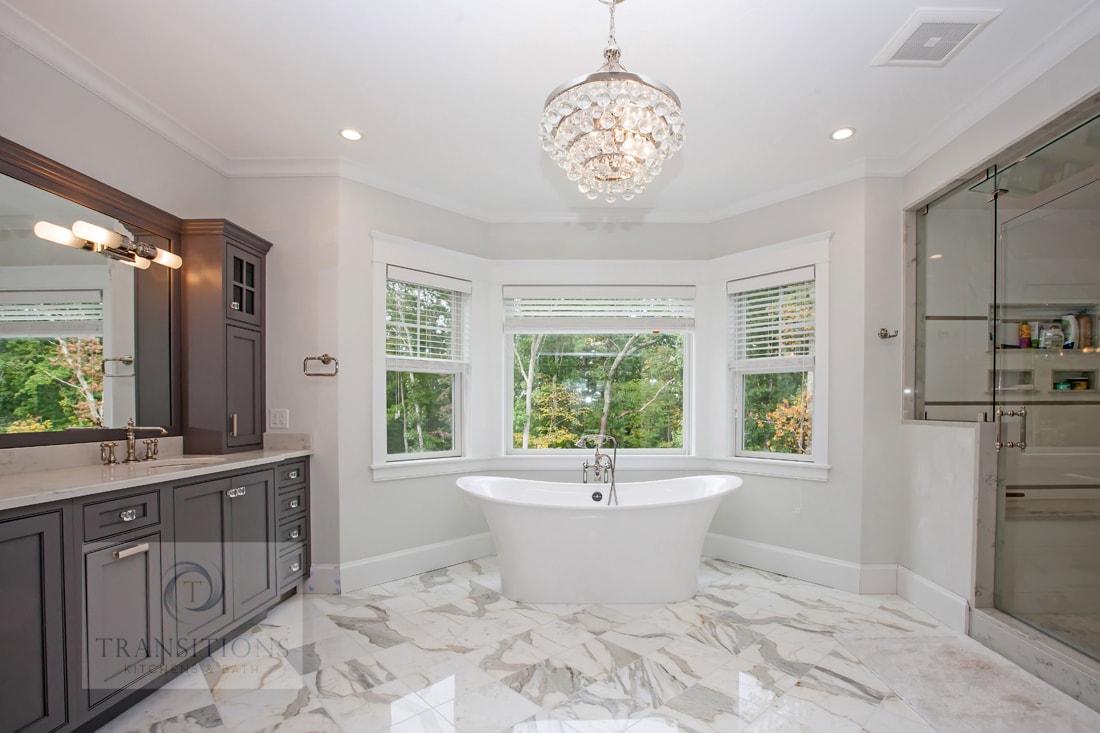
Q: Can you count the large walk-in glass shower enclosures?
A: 1